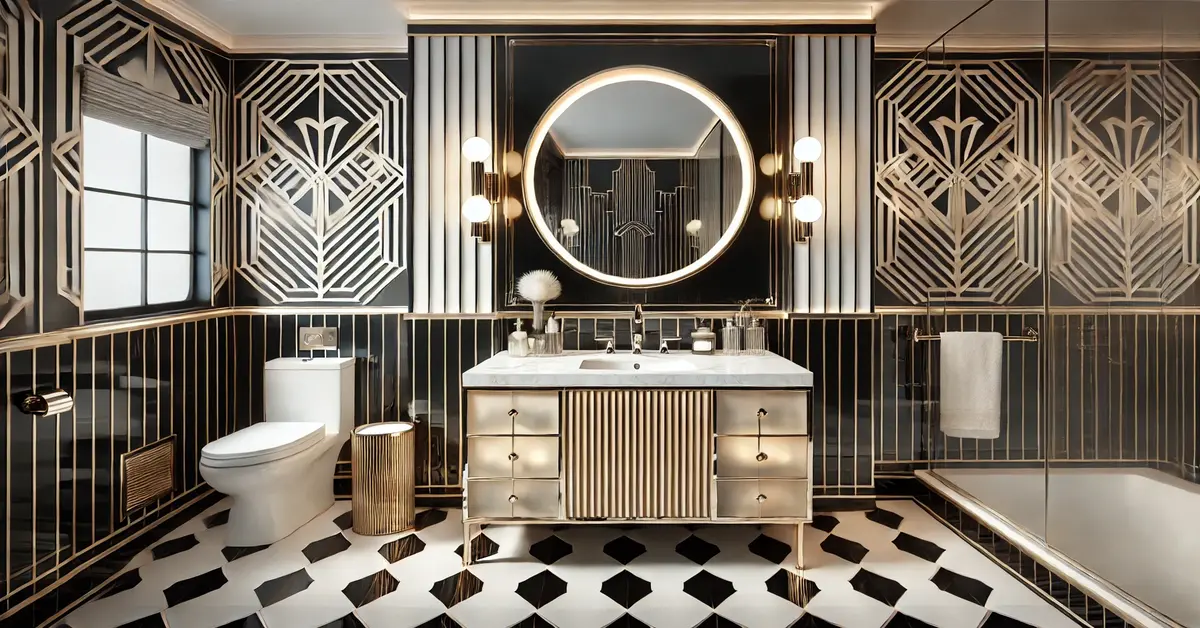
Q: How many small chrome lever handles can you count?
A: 2